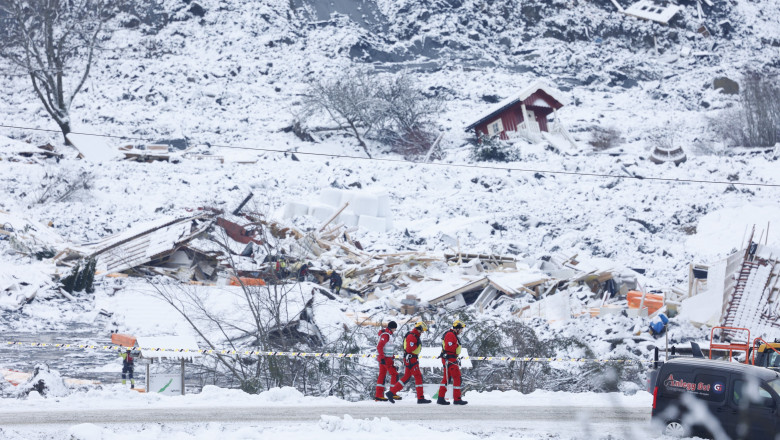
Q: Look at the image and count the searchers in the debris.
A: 3